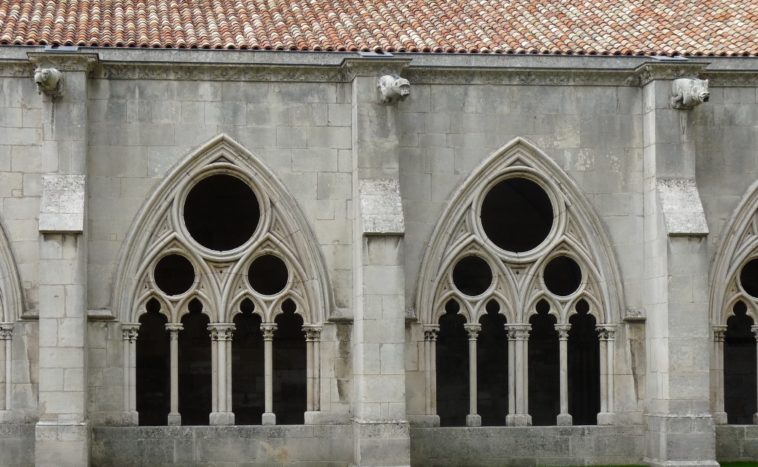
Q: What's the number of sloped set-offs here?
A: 3